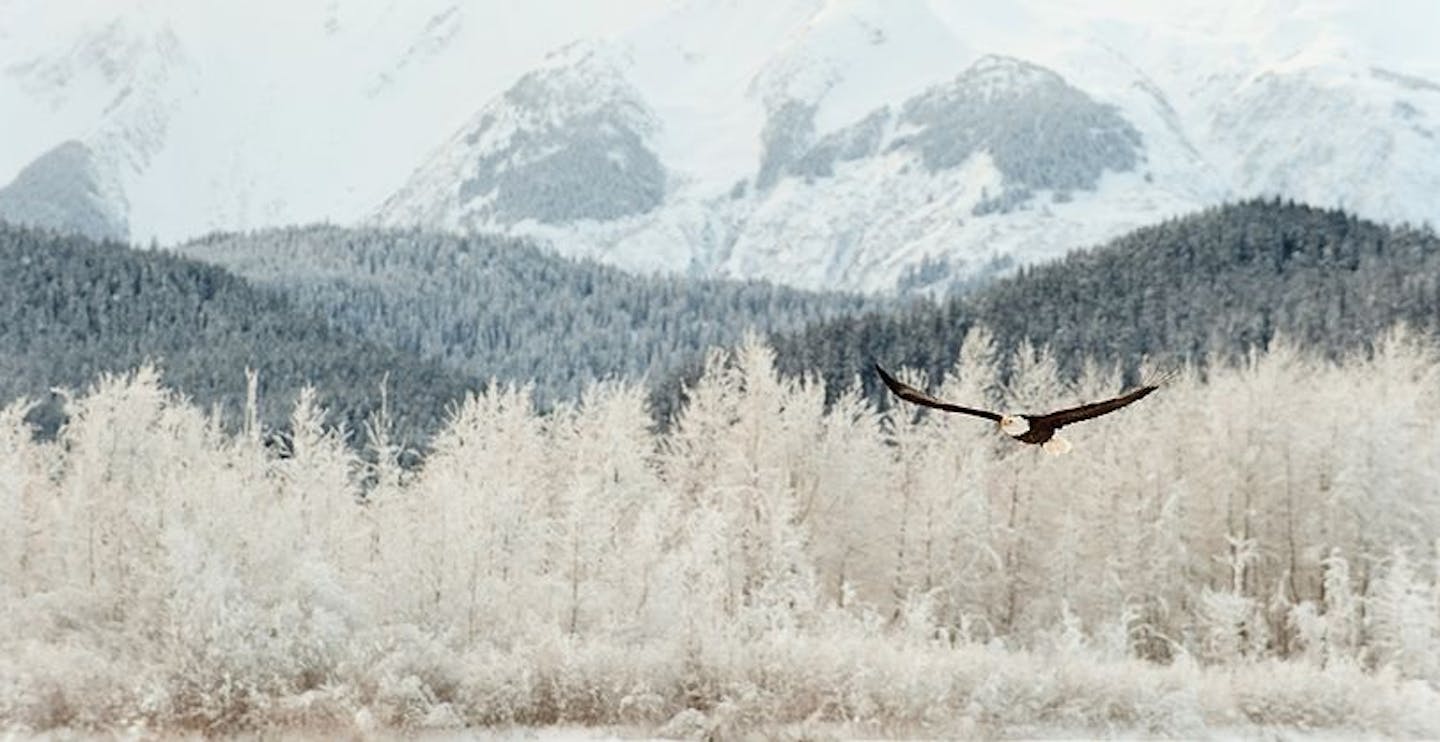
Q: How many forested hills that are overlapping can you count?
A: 3